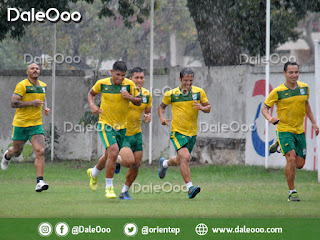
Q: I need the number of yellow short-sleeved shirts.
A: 5